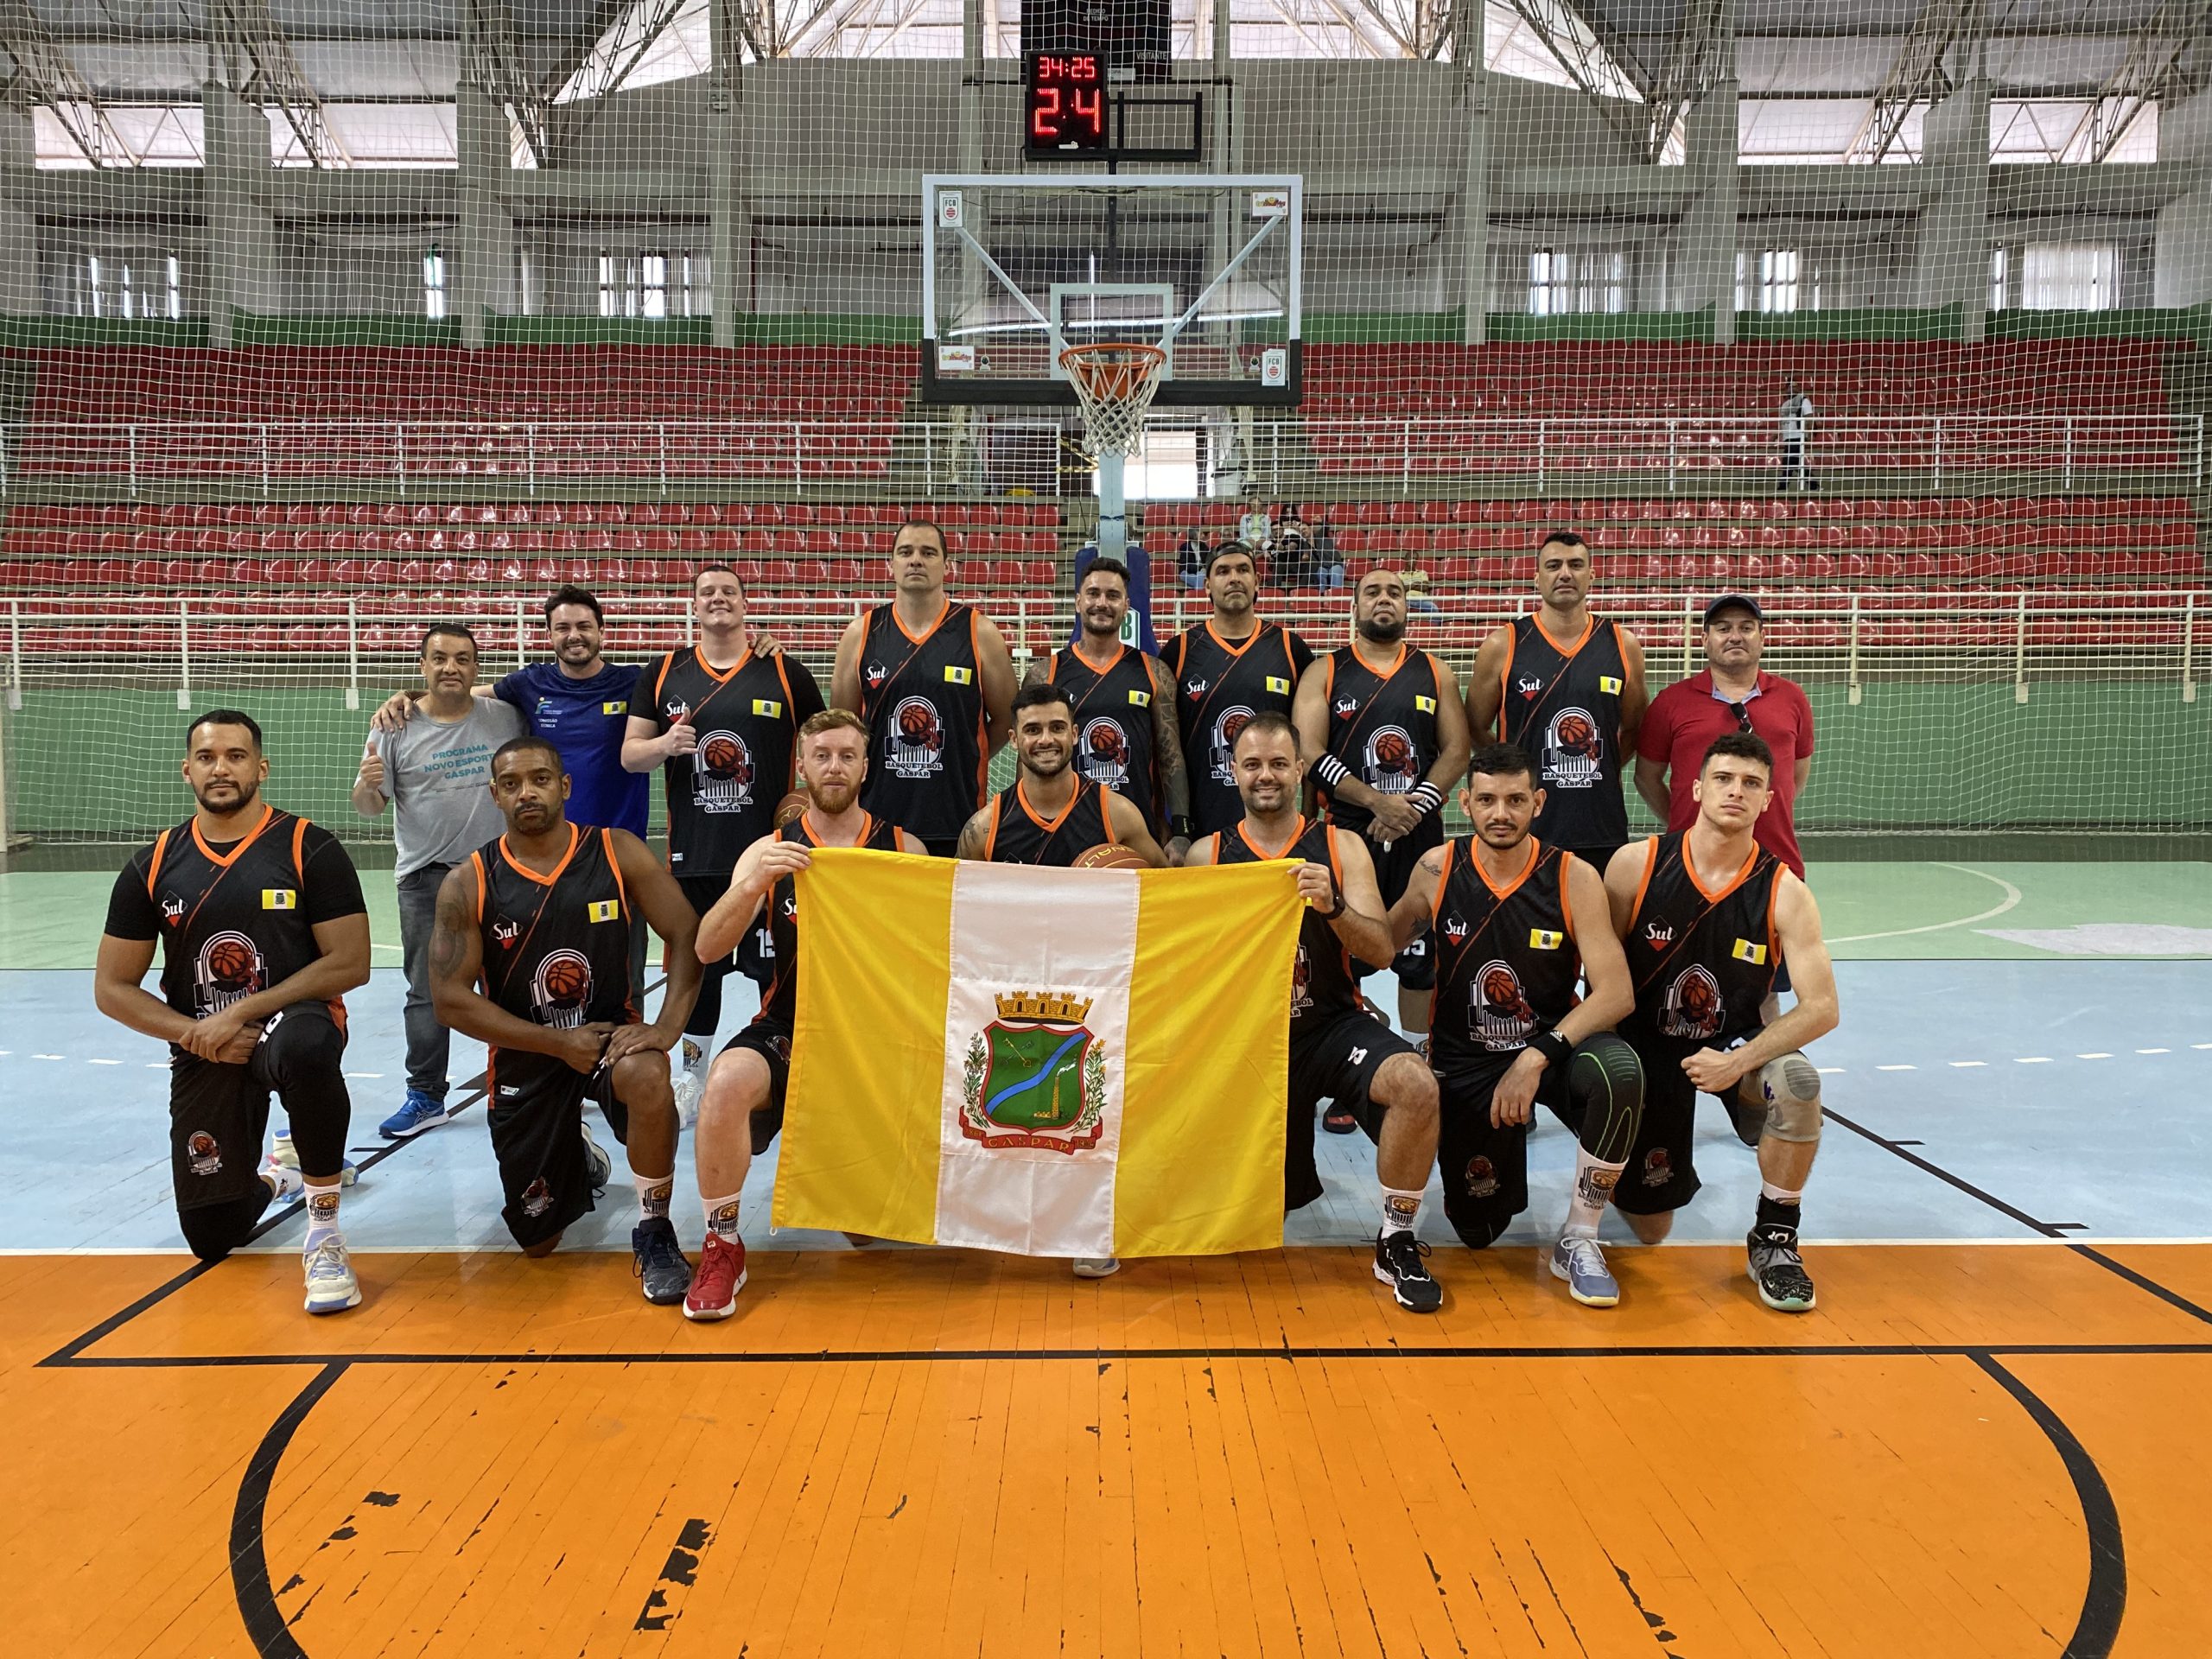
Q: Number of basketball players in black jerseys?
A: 13